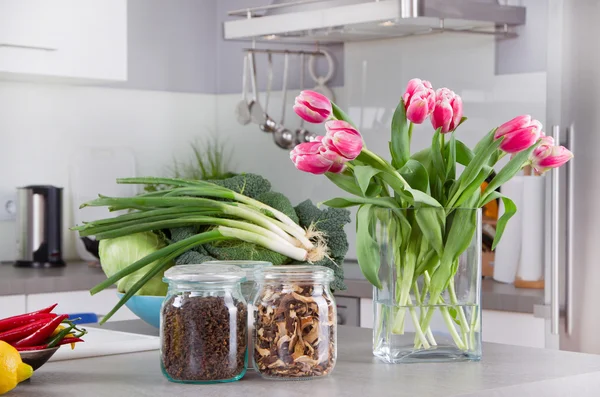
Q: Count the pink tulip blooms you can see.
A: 7